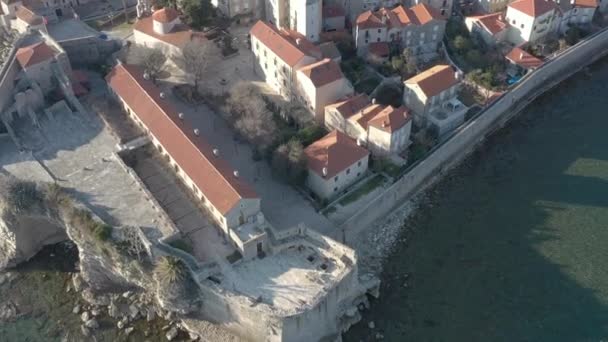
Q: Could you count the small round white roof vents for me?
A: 6